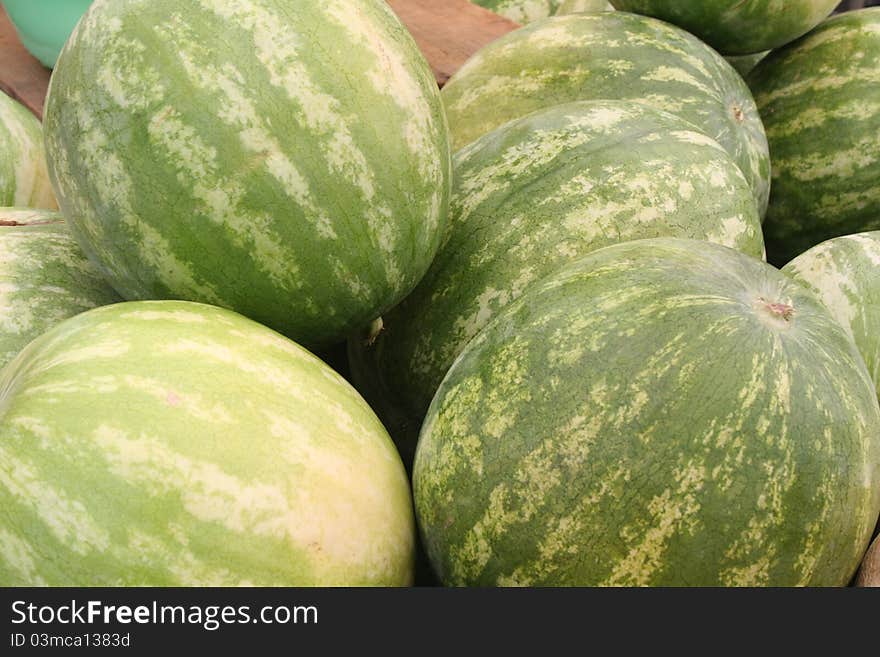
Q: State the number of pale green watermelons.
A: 1